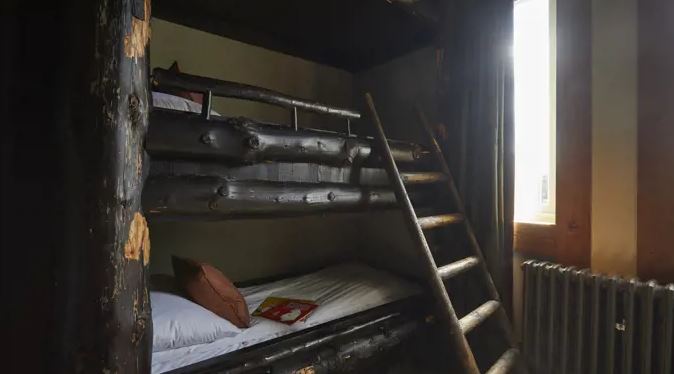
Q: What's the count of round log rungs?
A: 5